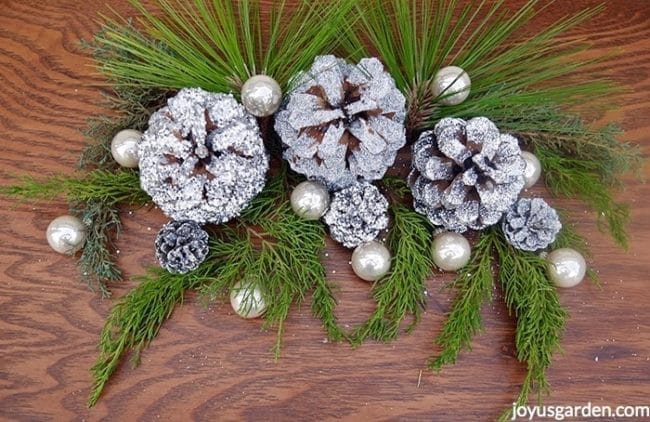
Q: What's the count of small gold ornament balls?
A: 10